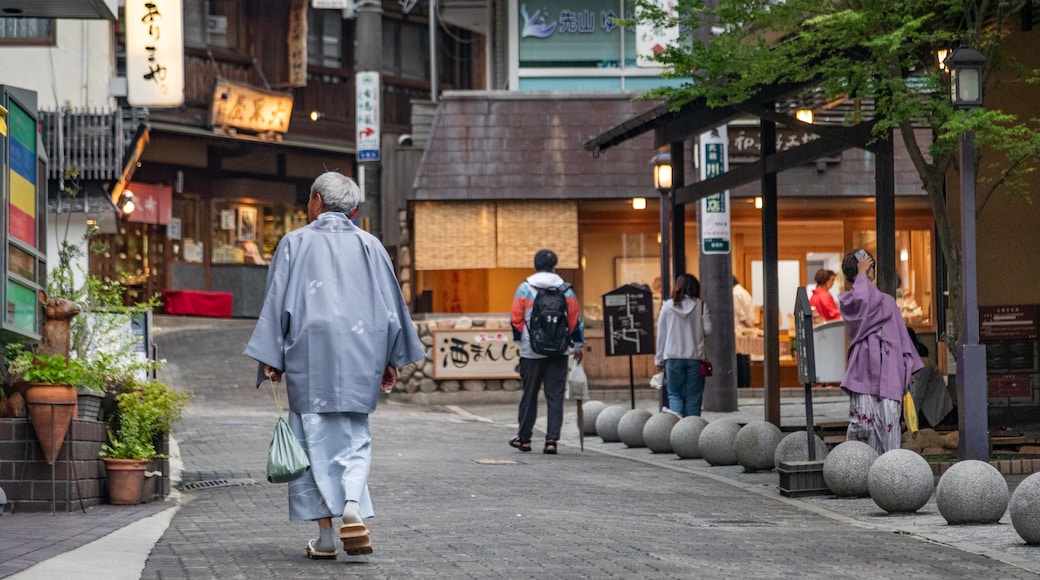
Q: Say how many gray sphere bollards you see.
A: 12